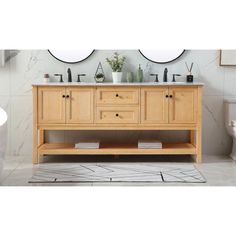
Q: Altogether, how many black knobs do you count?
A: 6